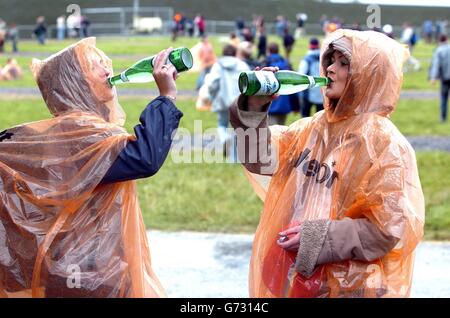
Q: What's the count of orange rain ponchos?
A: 2